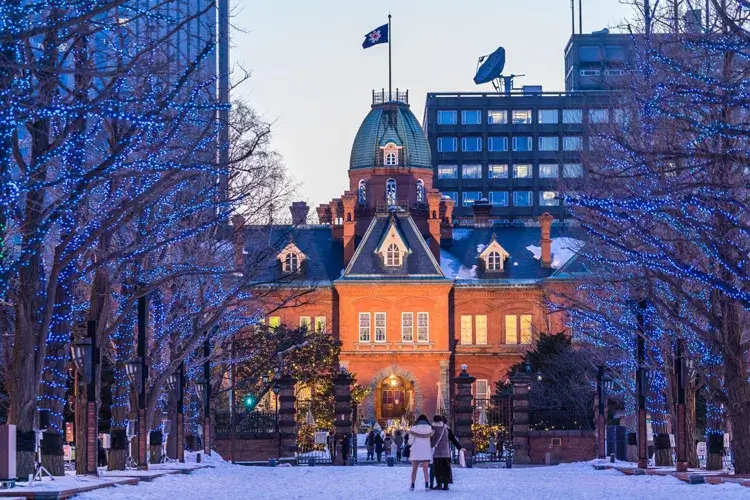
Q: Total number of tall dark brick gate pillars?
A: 4